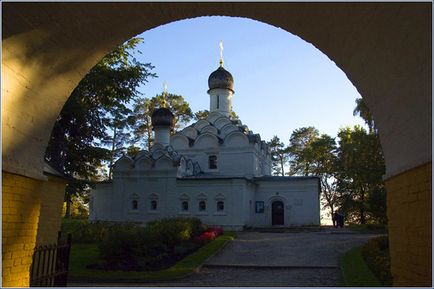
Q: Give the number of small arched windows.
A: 5